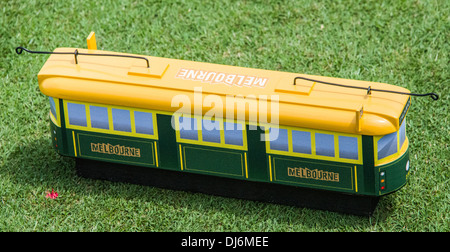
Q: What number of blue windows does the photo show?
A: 14